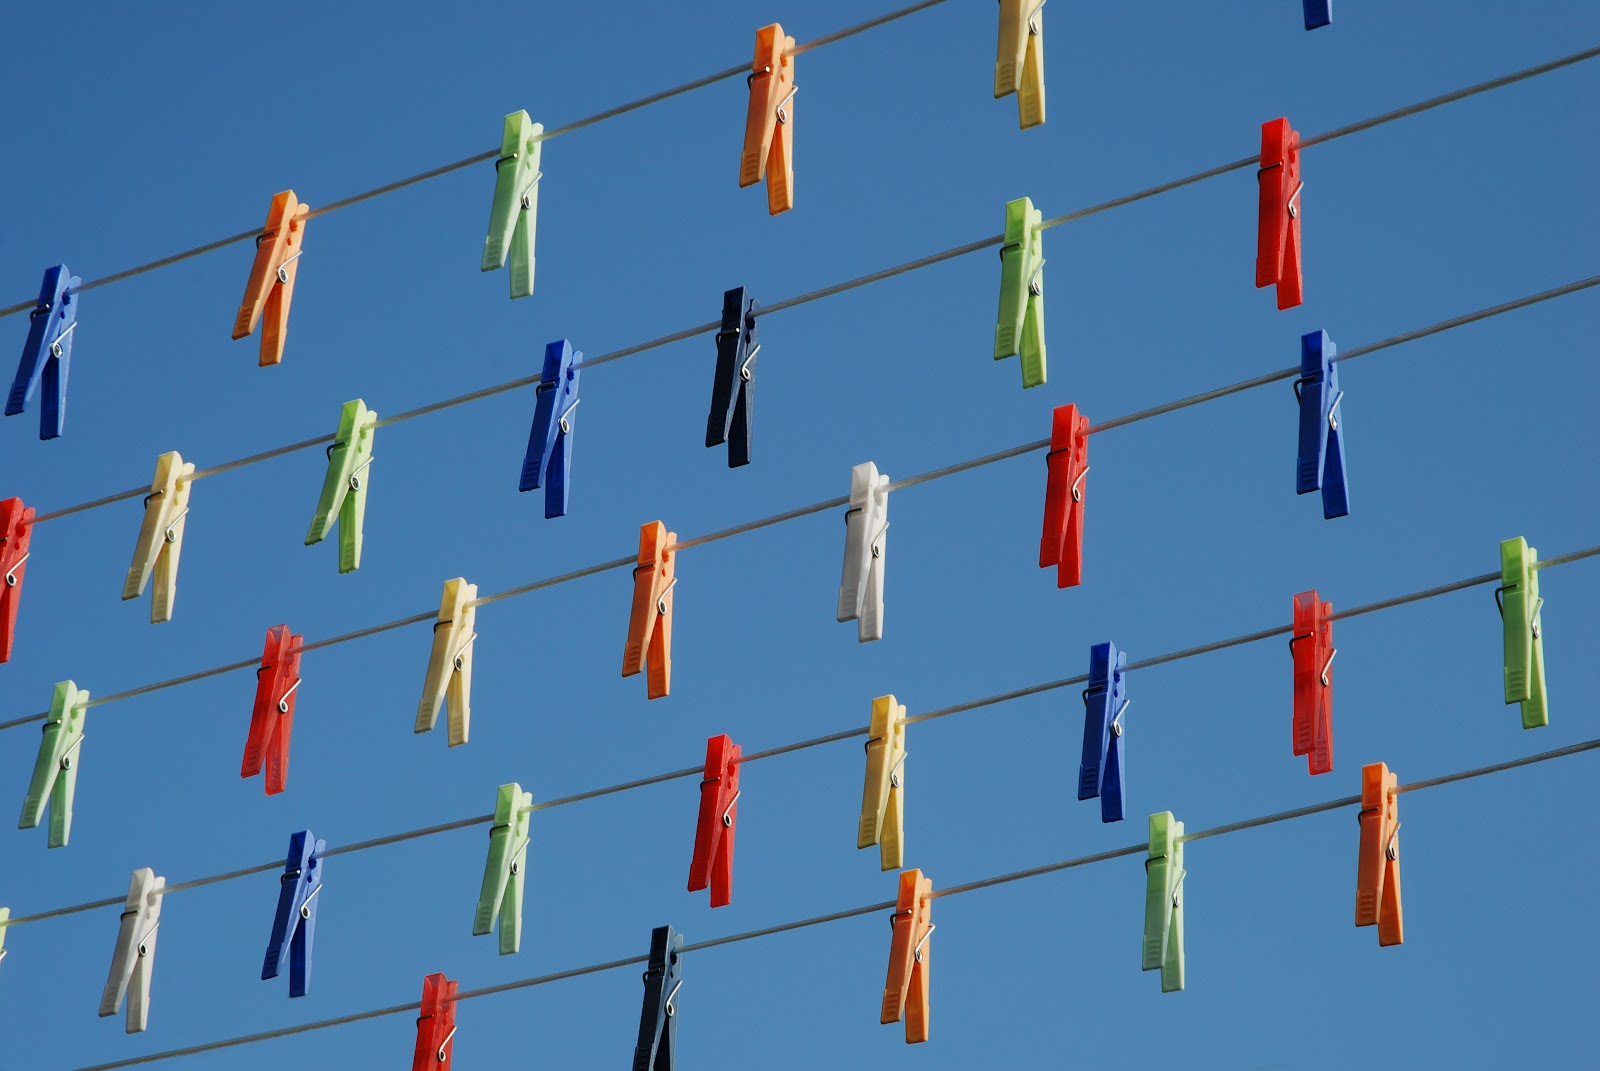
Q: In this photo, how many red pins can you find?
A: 7